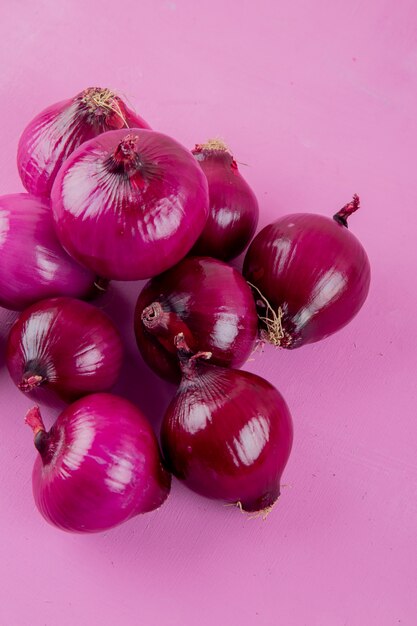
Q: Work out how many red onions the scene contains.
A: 9